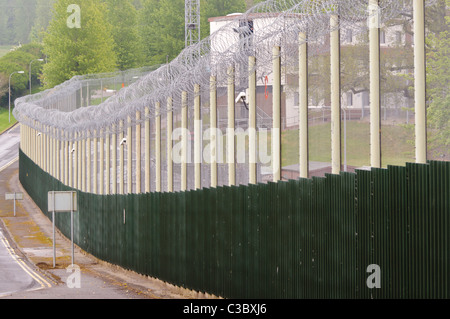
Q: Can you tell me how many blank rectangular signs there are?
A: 2